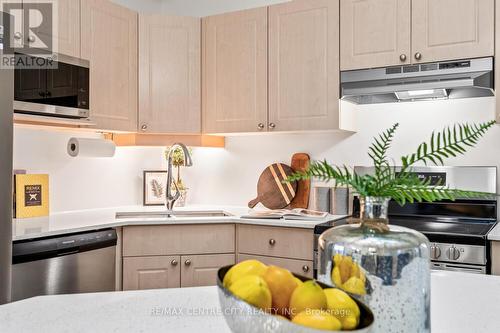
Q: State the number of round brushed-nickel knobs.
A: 11